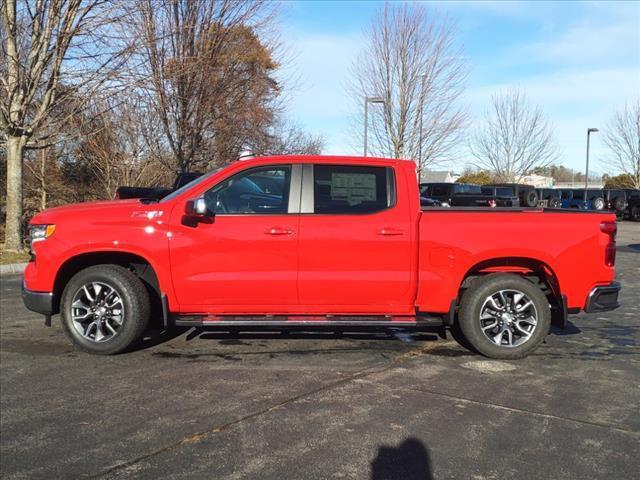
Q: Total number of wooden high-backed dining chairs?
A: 0